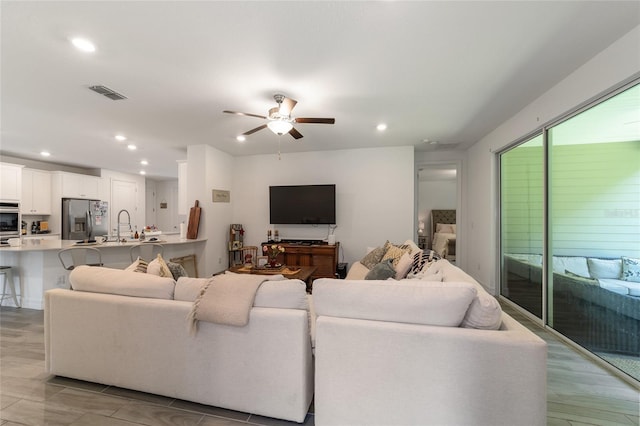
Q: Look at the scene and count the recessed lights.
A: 8